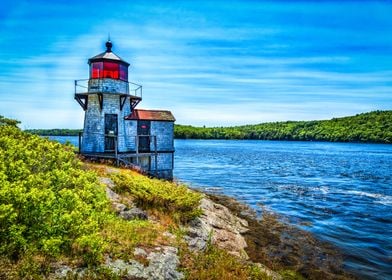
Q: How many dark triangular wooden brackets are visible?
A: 4